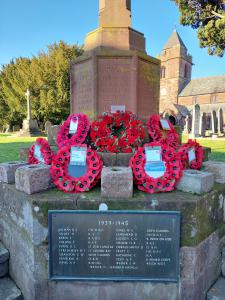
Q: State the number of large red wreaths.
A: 7